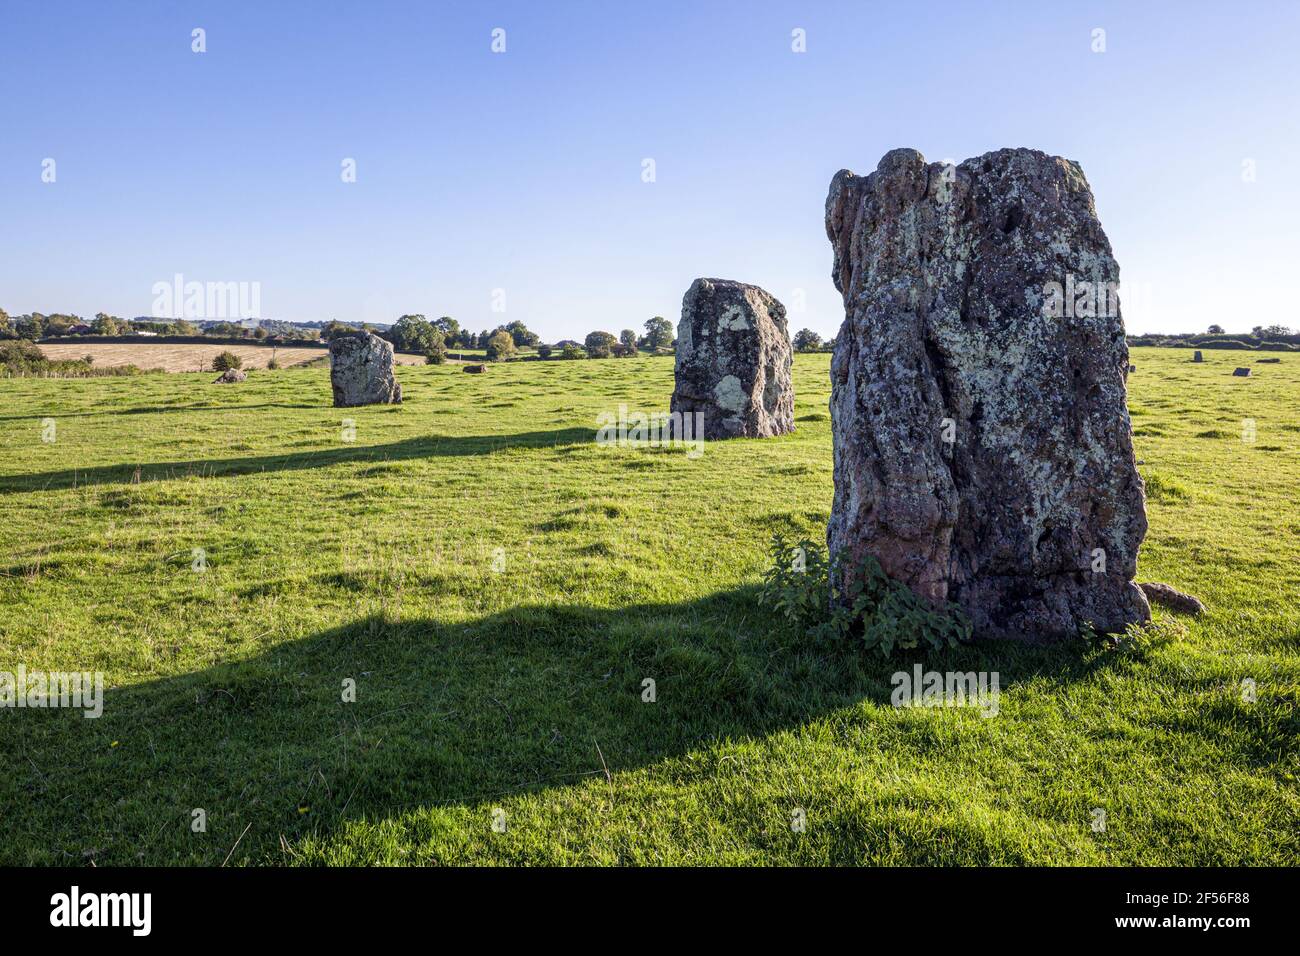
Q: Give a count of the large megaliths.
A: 3